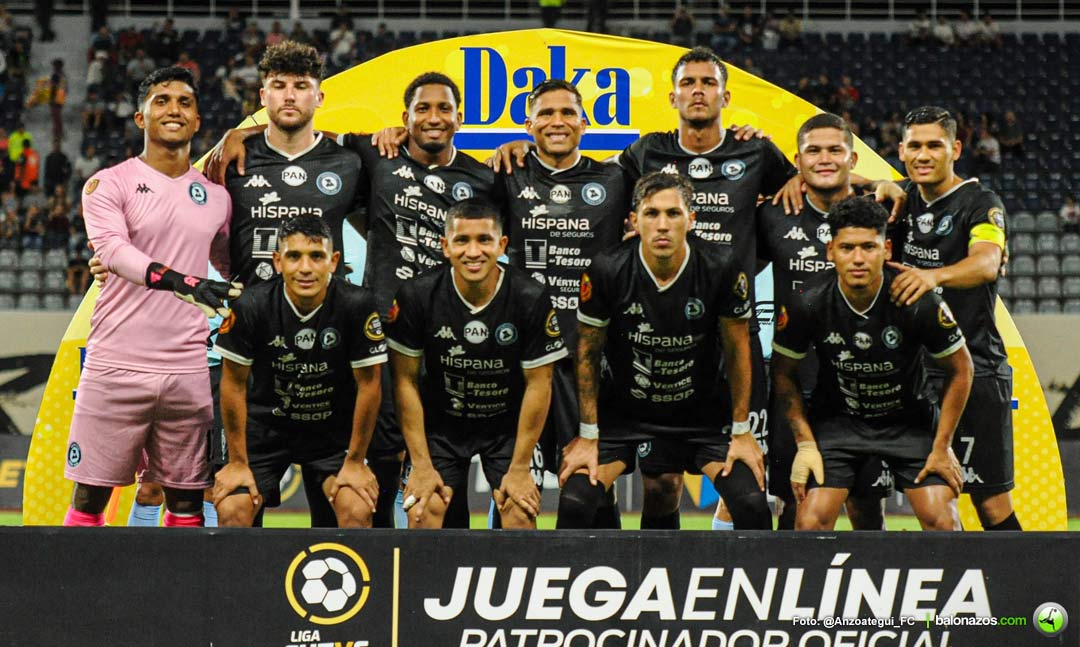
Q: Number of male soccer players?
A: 11